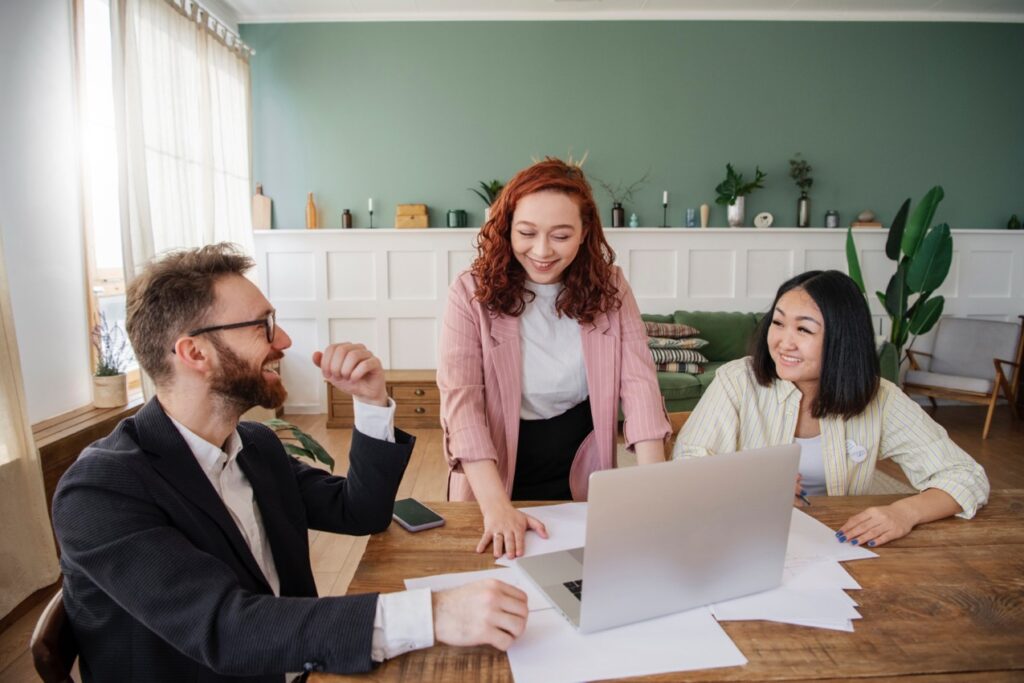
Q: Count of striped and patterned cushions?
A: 4